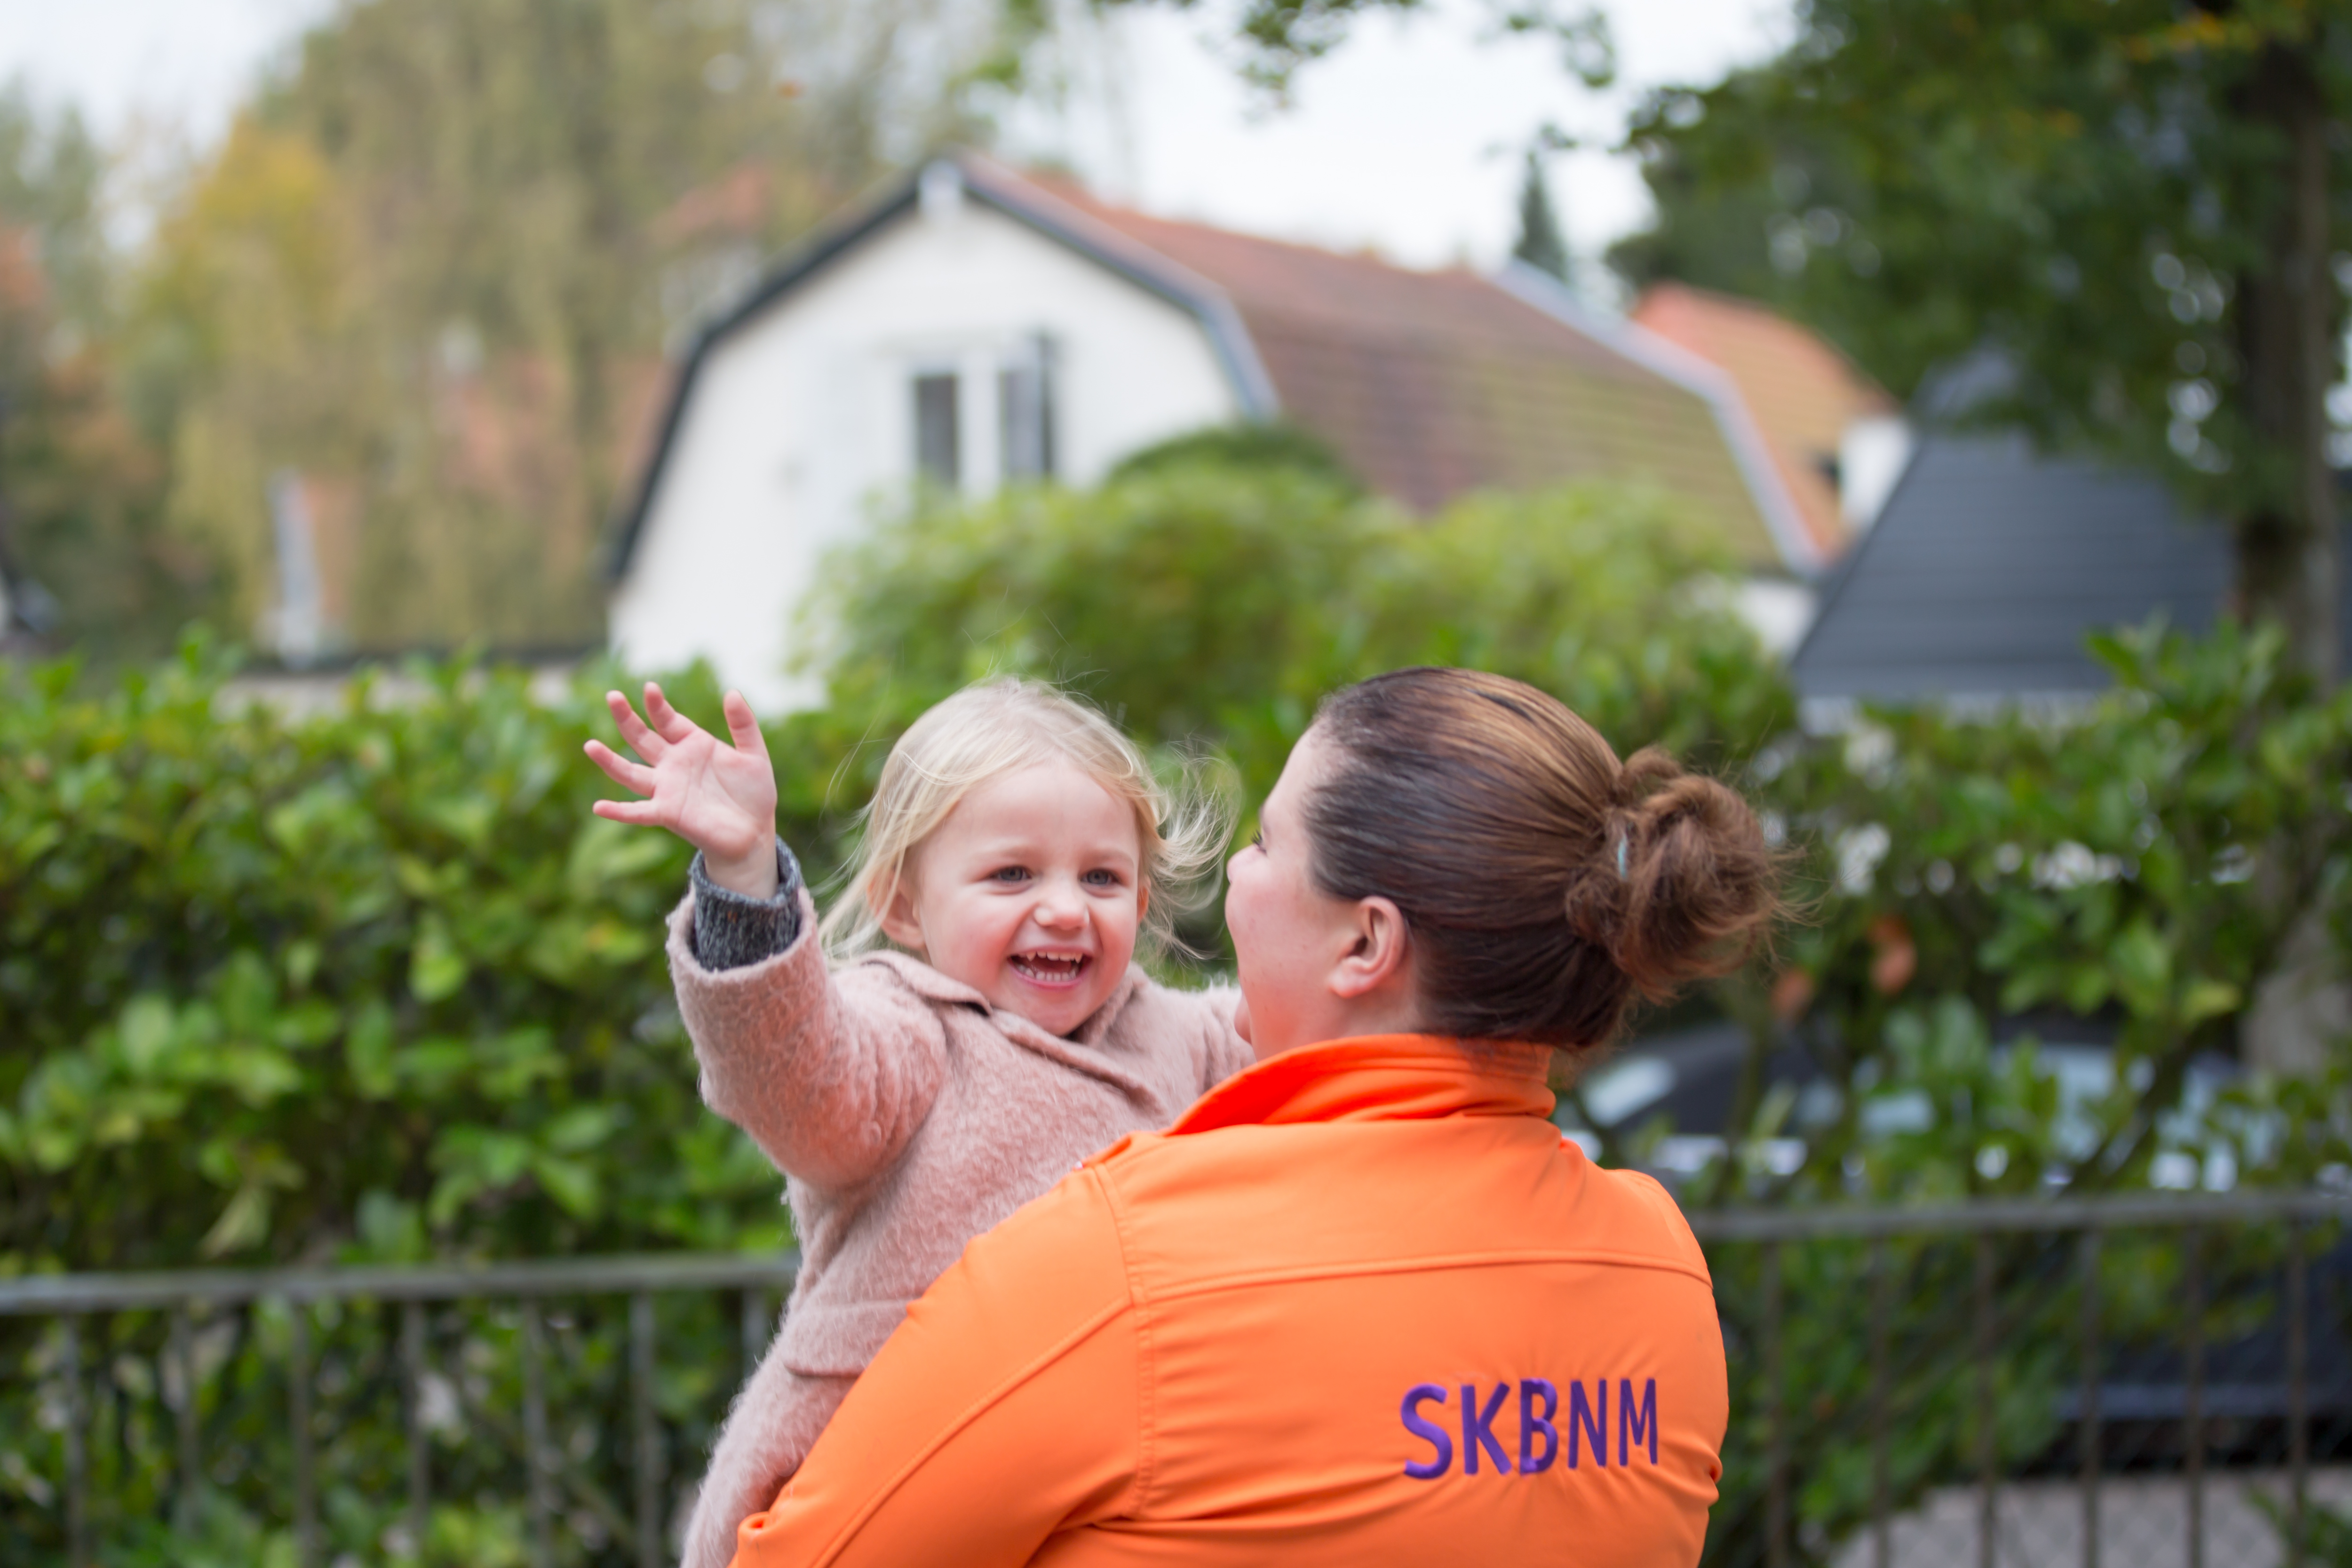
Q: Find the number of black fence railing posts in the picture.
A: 13